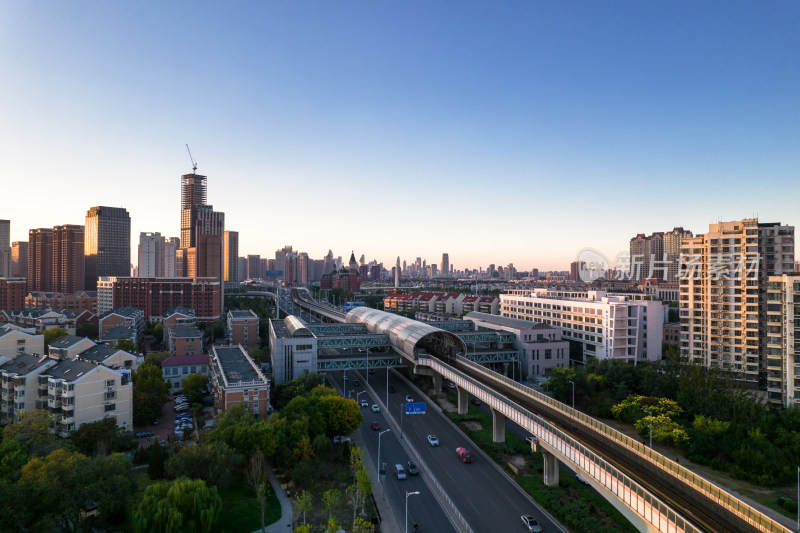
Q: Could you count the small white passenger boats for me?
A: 0